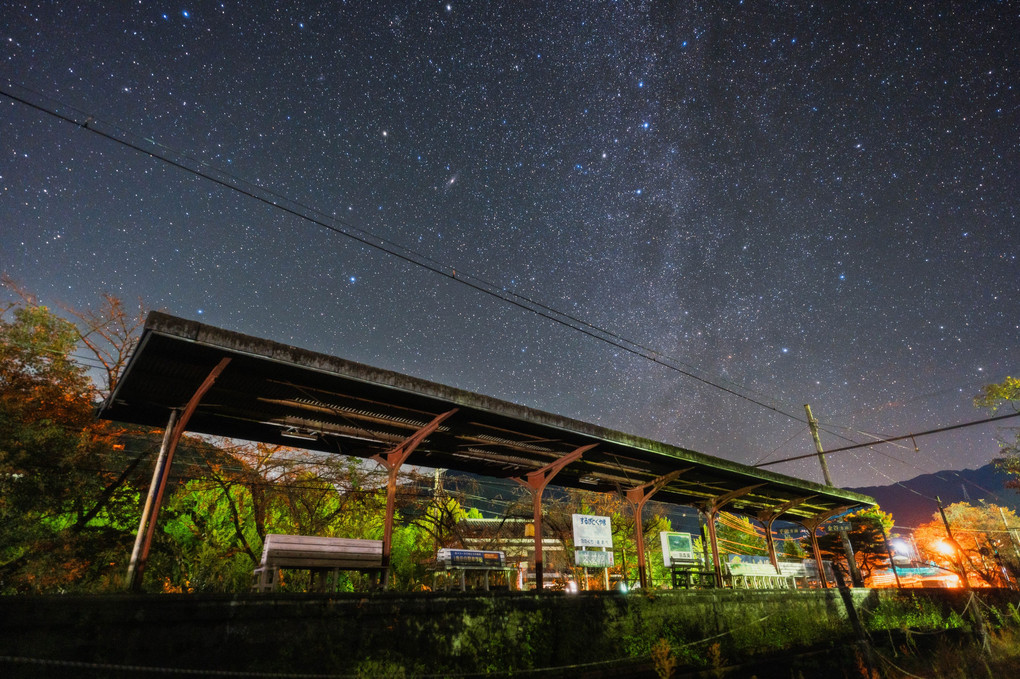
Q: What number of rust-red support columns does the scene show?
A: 7